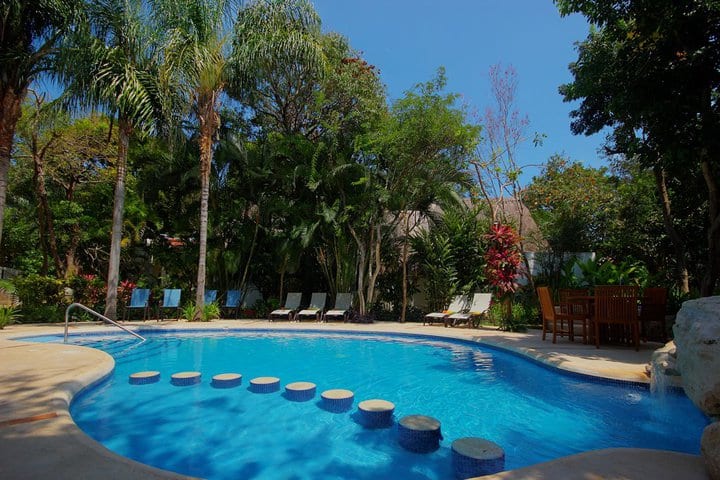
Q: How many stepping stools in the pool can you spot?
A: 9